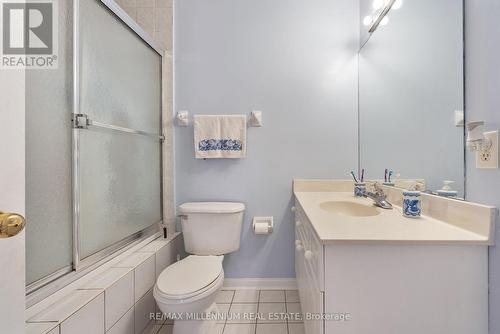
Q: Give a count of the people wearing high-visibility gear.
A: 0